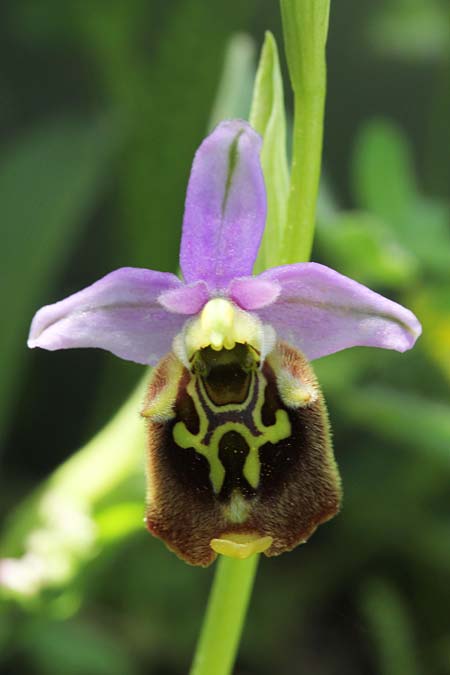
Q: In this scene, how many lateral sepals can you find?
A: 2